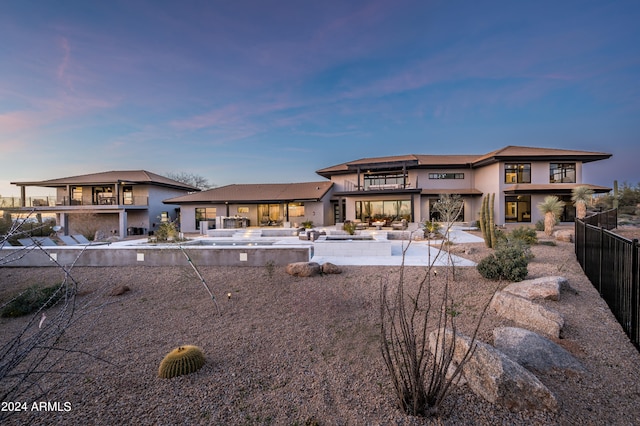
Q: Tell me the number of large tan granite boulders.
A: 4